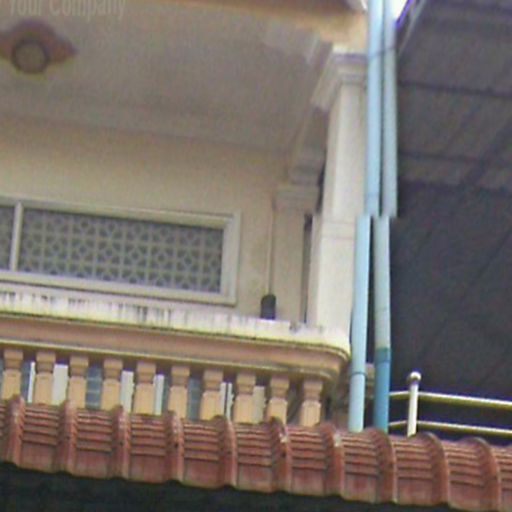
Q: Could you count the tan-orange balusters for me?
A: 10